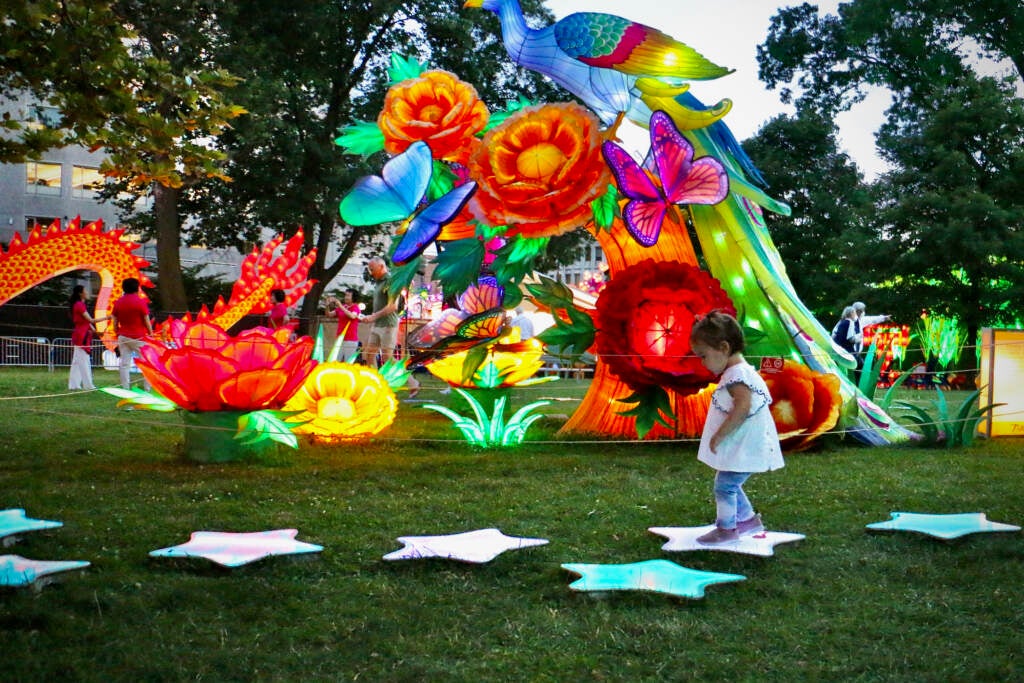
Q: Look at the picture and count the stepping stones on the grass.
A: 7